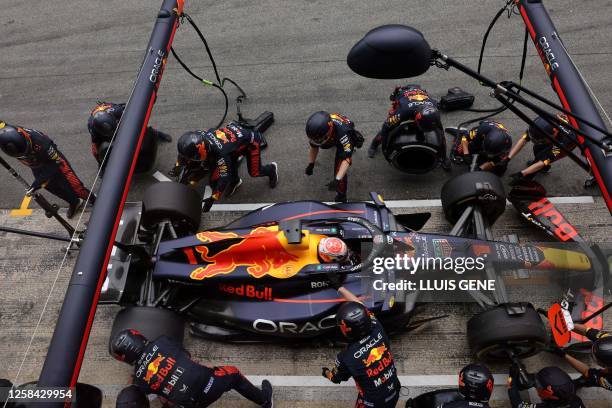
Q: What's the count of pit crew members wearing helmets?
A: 13